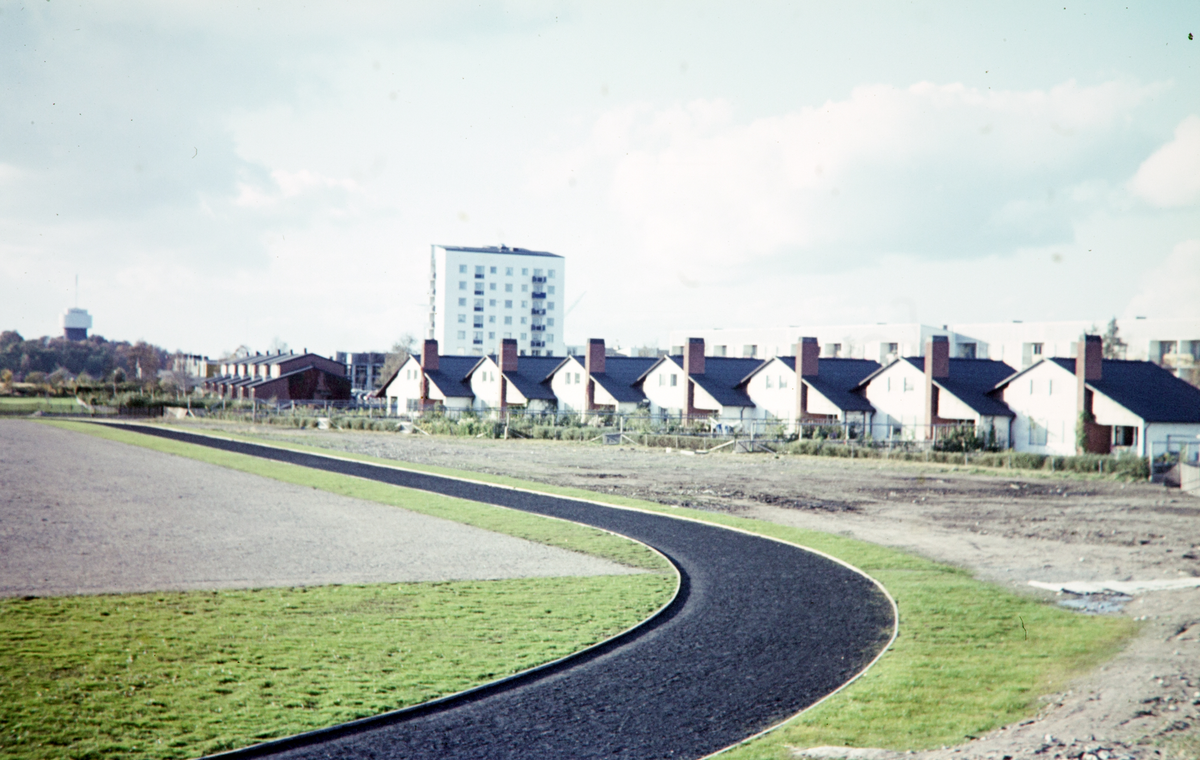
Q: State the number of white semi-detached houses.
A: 7